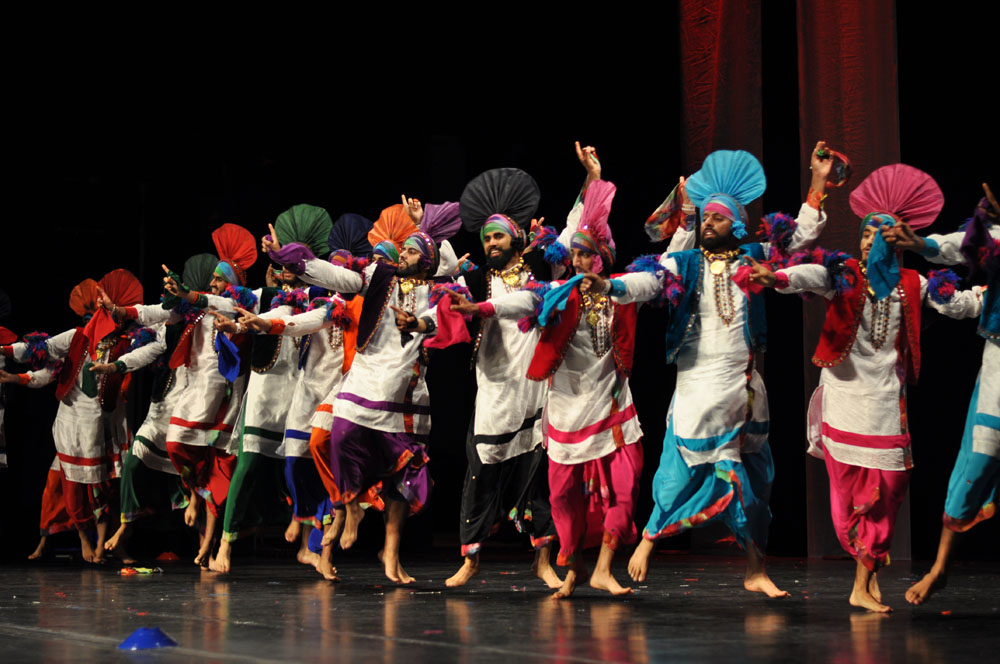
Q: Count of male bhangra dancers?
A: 14